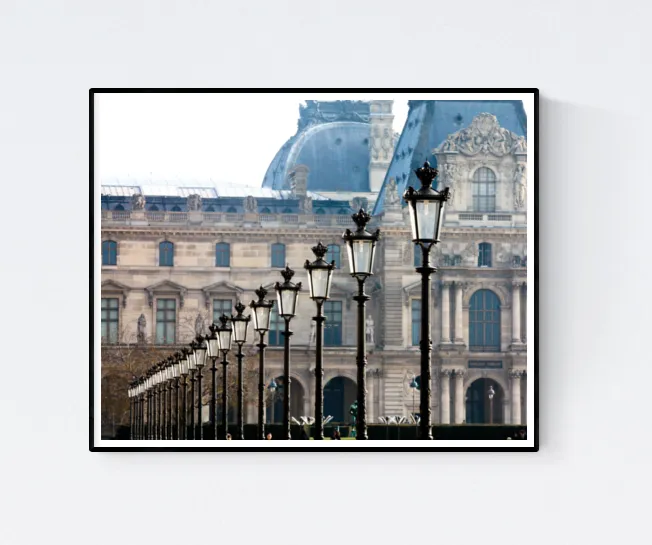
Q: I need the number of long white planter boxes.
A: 0